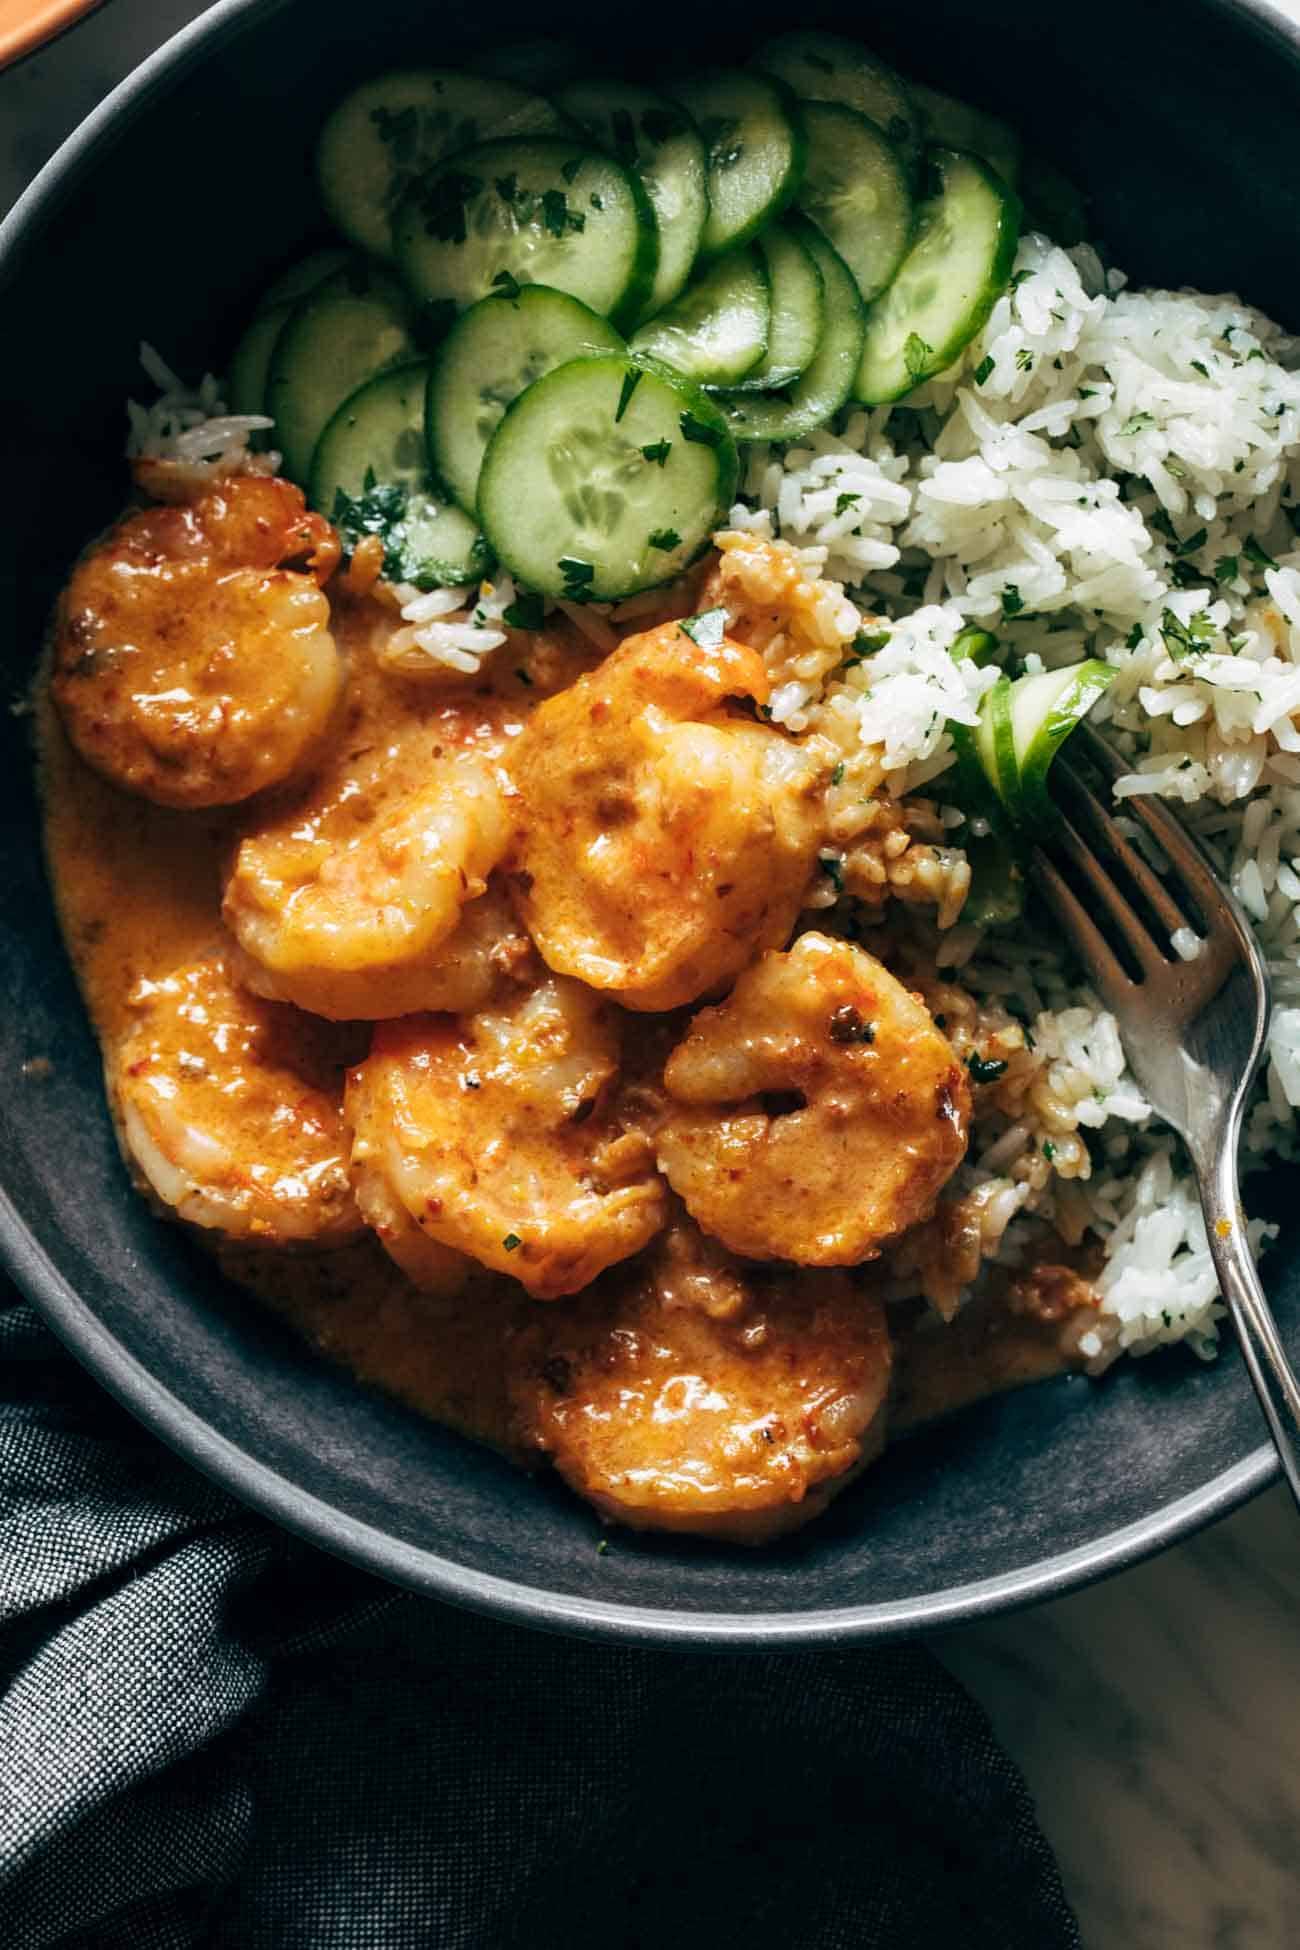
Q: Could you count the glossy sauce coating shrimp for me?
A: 7